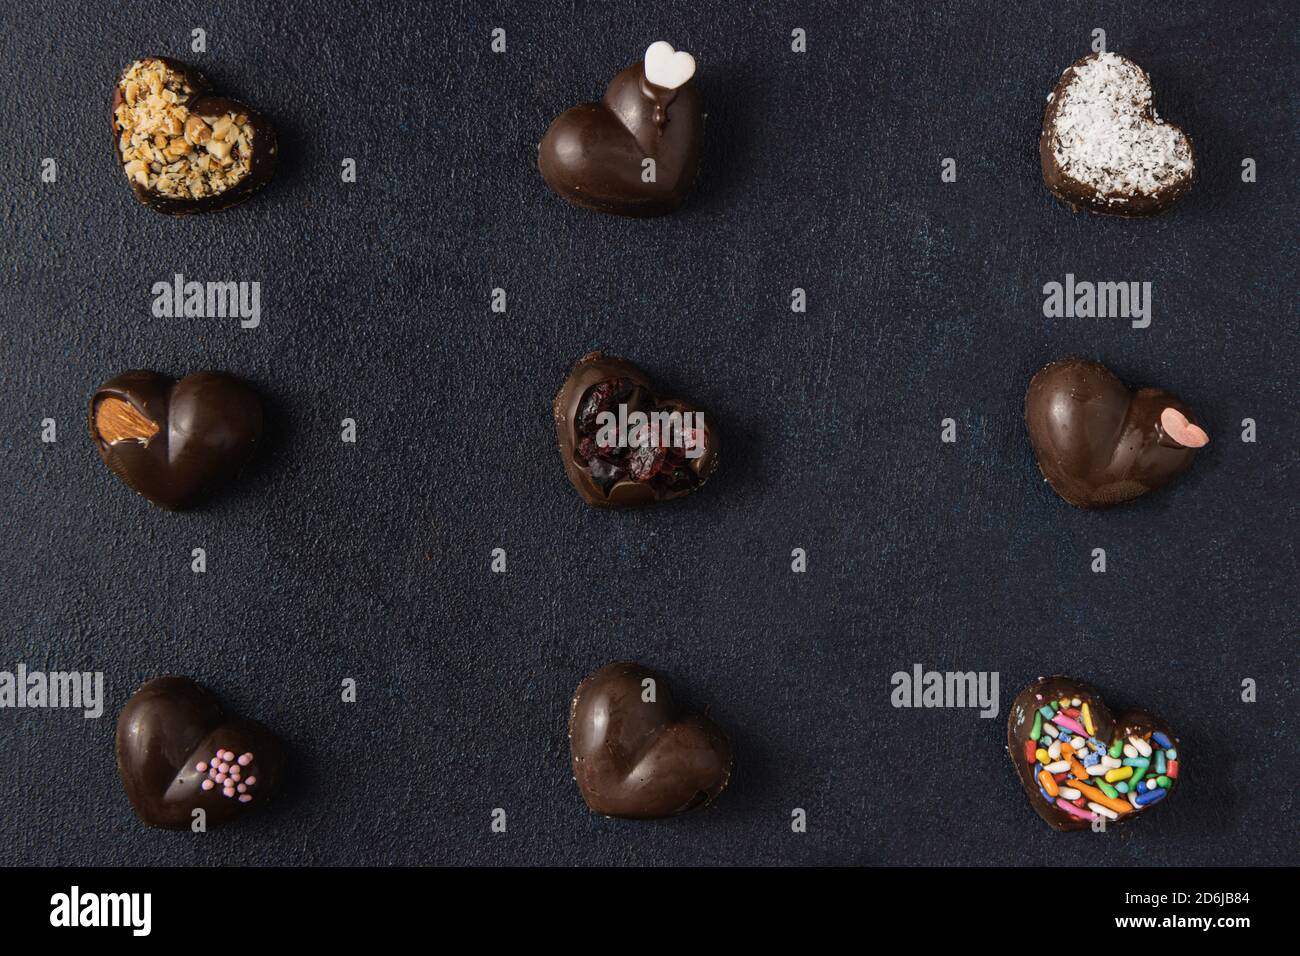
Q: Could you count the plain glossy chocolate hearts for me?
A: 1